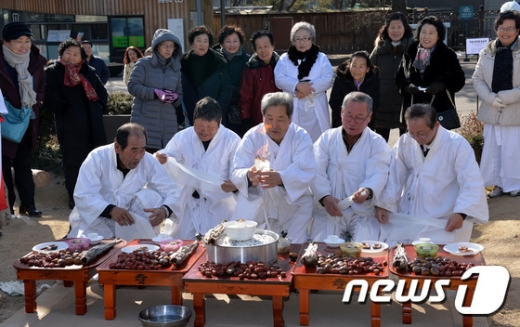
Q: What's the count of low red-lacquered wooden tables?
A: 5